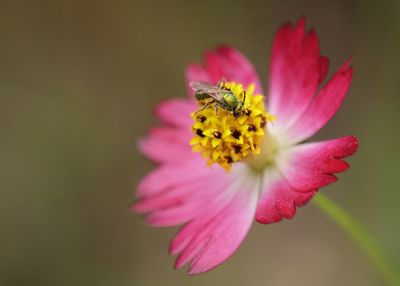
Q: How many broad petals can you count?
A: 8